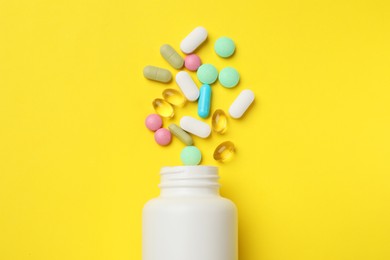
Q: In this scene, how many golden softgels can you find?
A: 4